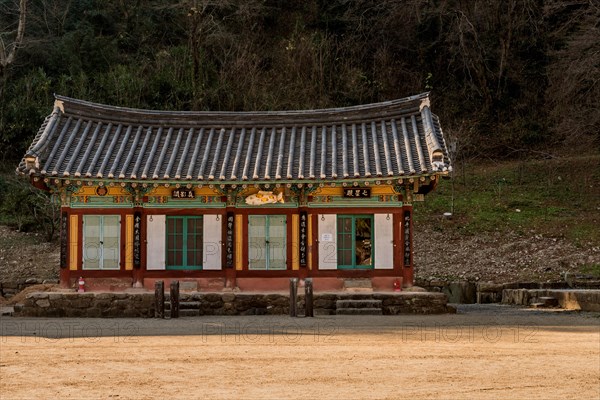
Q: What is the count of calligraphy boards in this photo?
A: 7